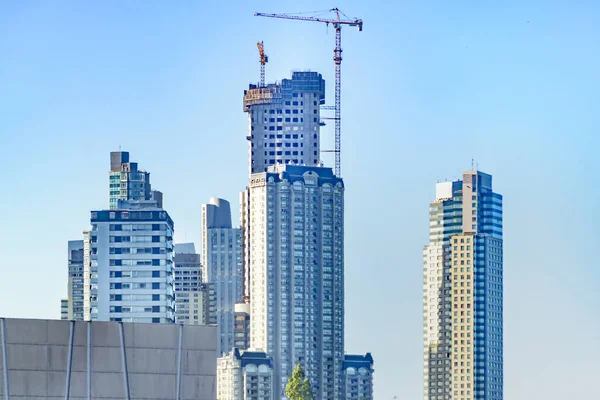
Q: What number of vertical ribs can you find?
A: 5